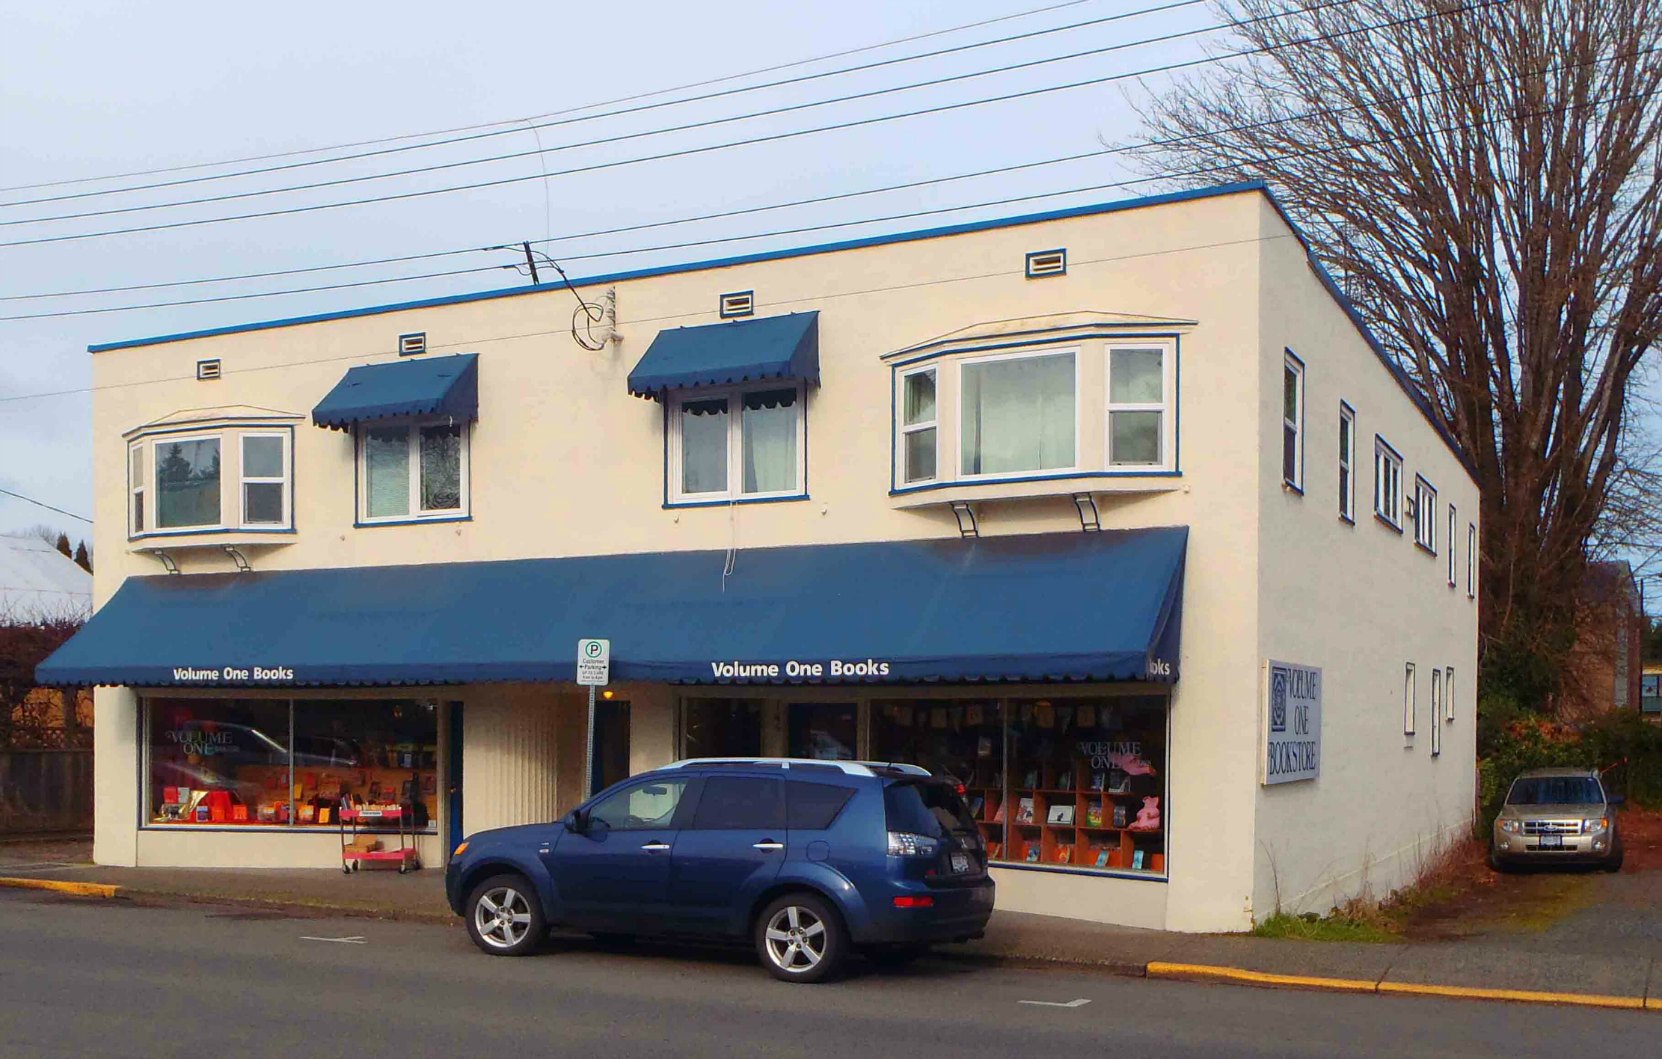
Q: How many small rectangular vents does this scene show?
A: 4